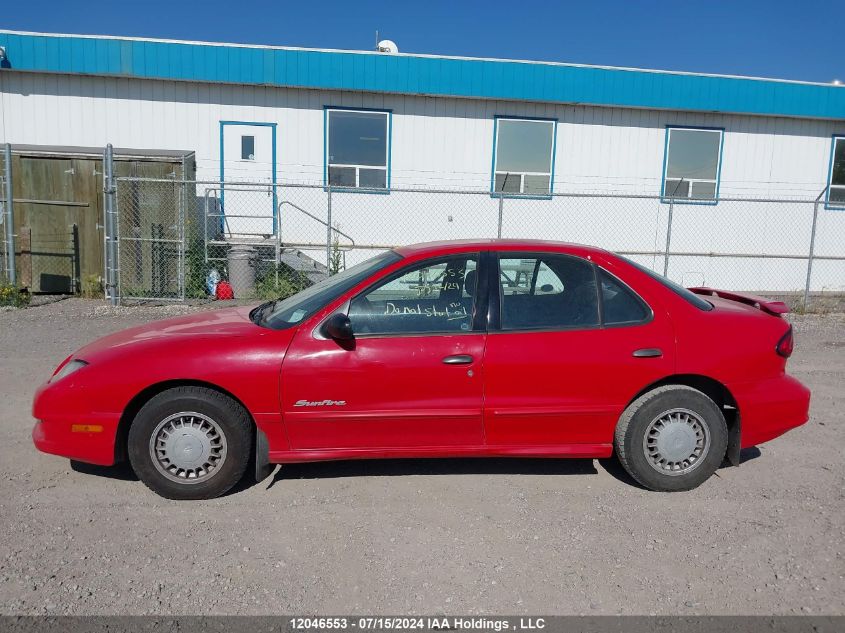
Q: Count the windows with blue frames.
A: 4